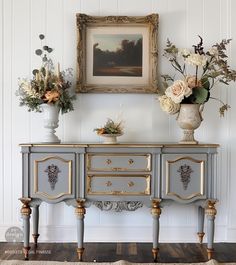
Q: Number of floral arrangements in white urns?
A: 2